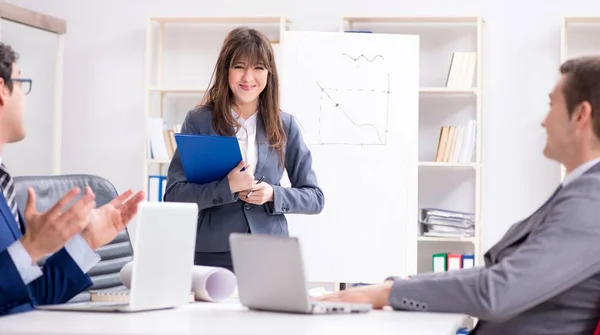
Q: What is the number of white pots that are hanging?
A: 0